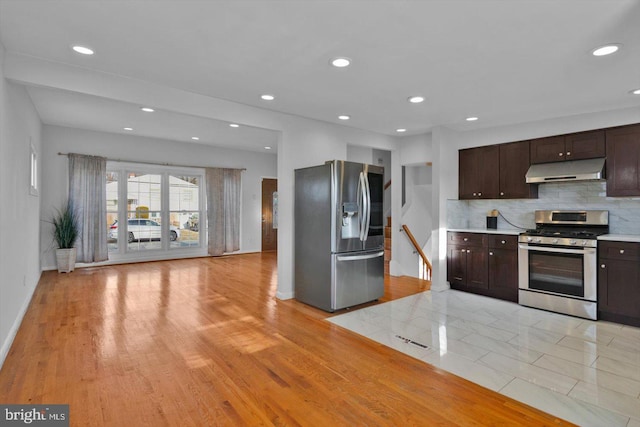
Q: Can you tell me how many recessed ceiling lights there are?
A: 14